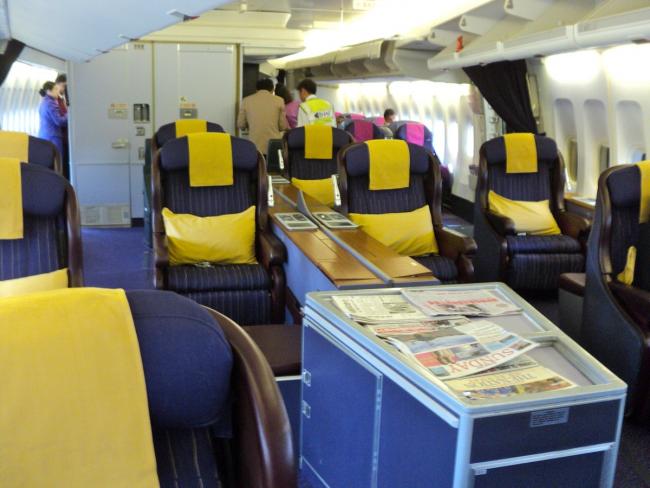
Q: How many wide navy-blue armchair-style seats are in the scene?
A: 9